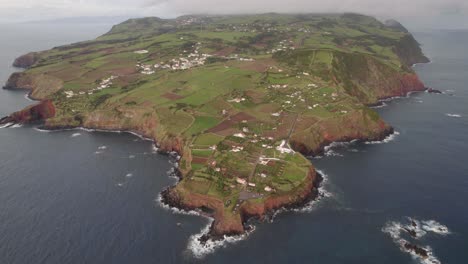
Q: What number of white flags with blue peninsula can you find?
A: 0